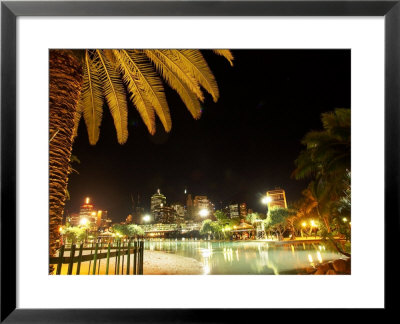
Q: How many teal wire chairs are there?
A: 0